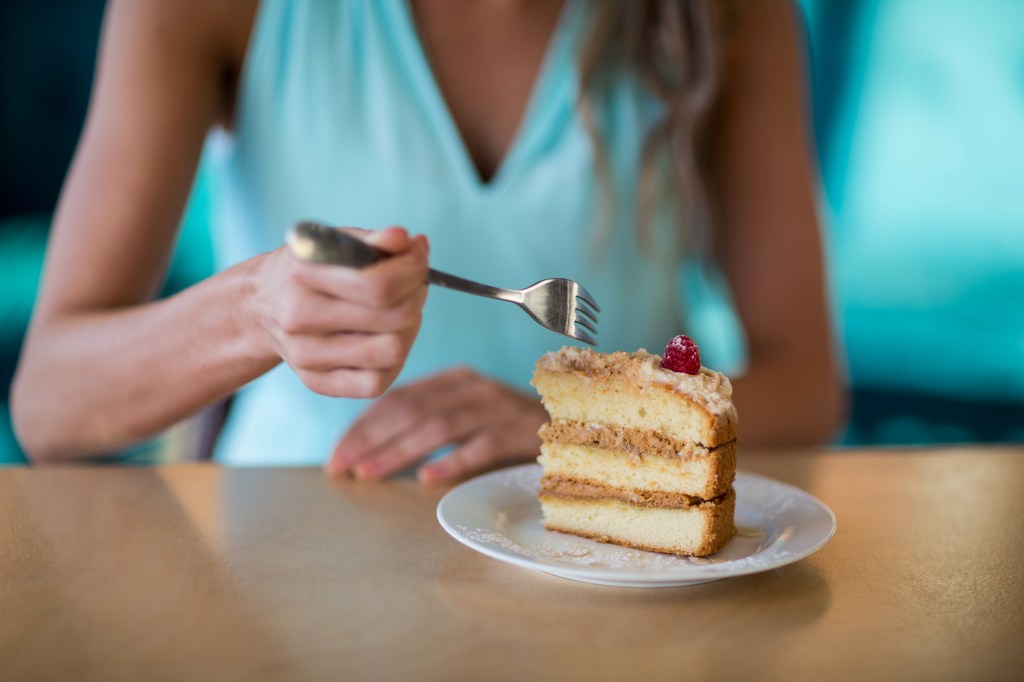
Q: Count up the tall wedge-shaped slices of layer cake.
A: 1